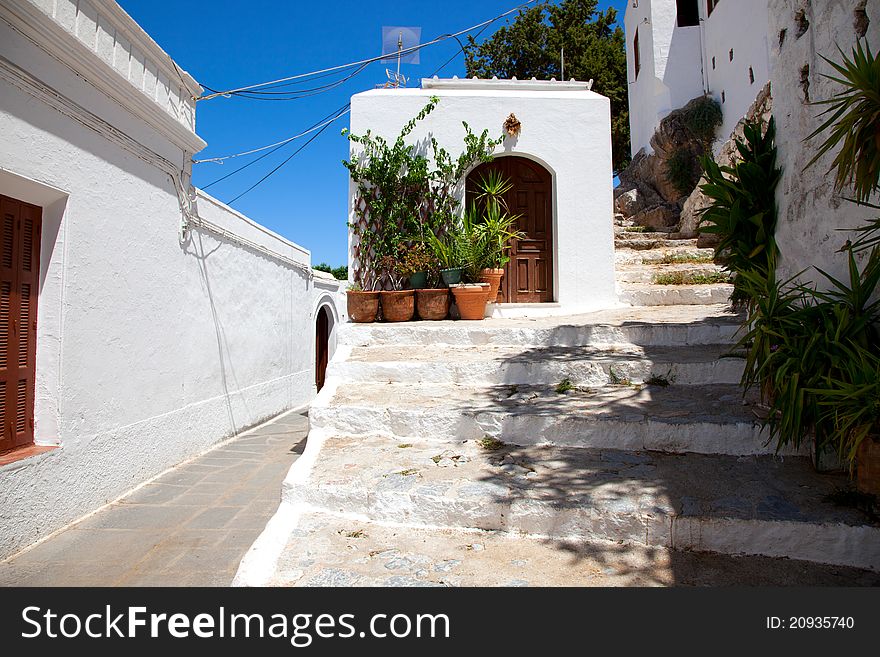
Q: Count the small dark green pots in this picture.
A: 2